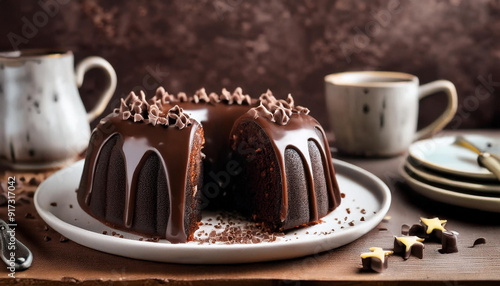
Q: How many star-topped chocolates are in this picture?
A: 3